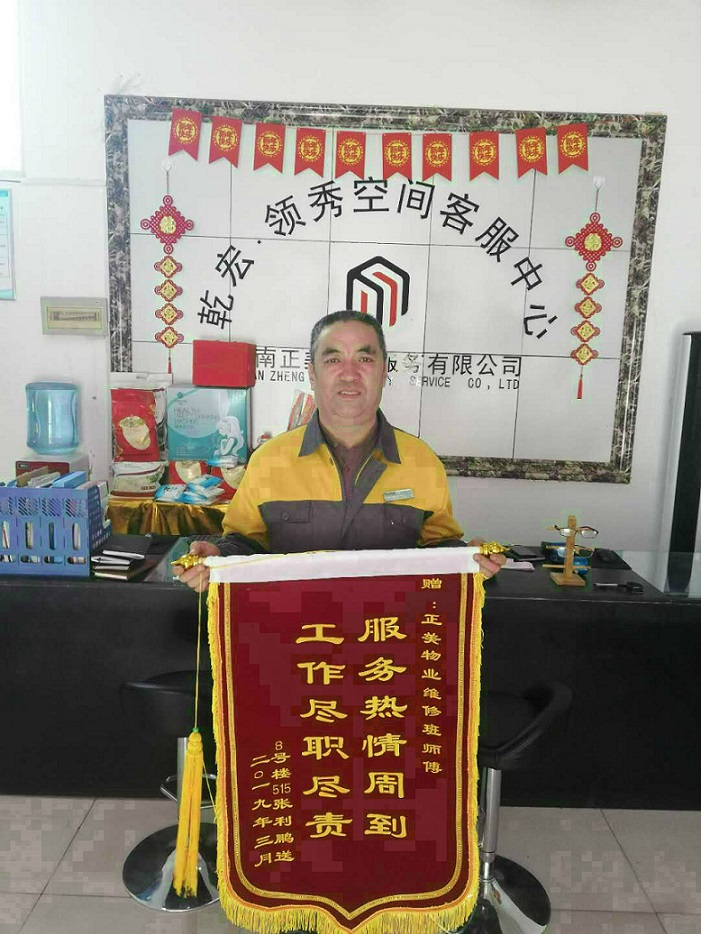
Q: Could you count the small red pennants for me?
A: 10